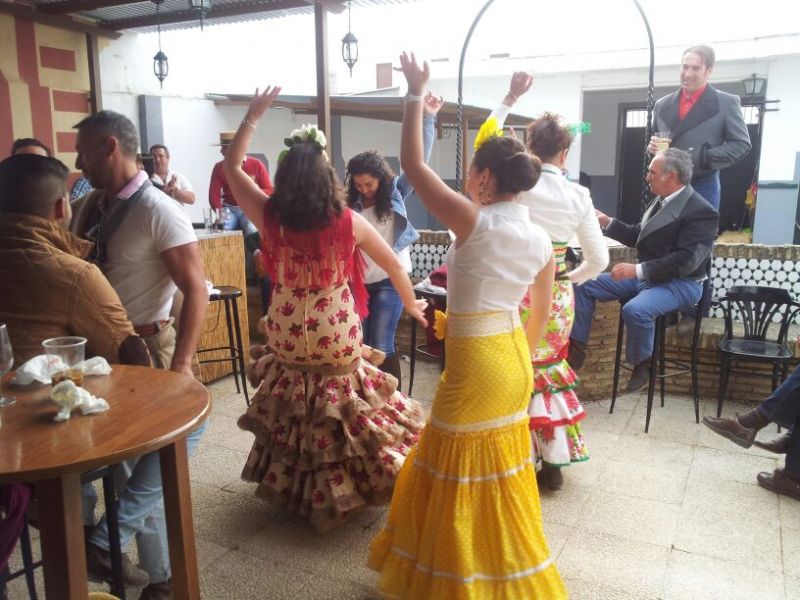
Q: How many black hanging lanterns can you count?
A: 3